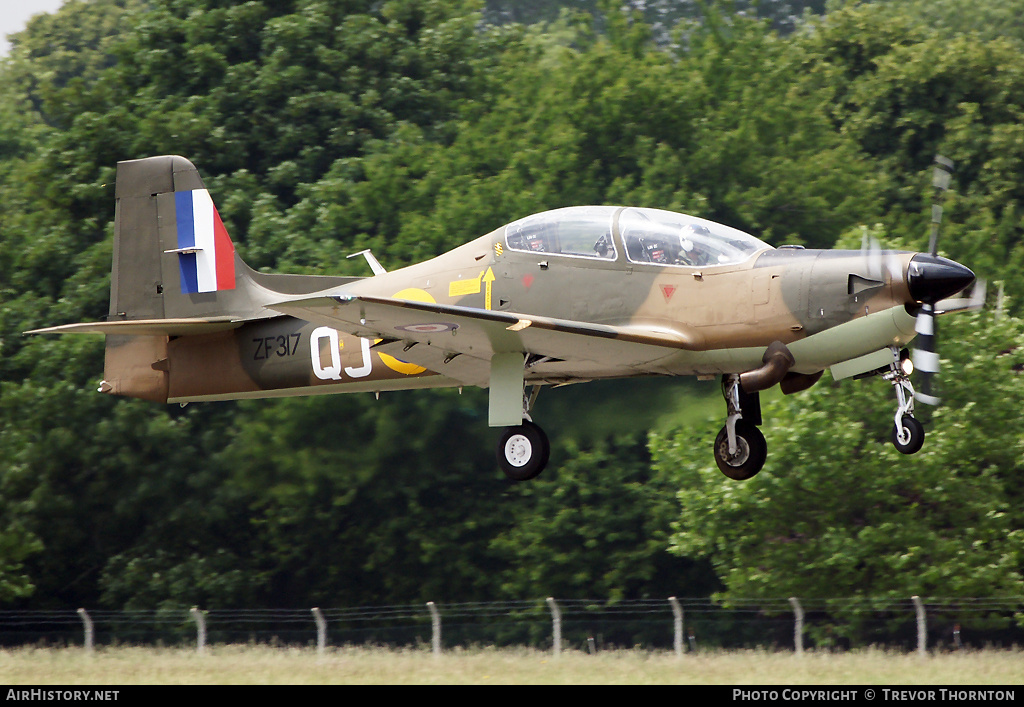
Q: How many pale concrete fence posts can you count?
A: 8